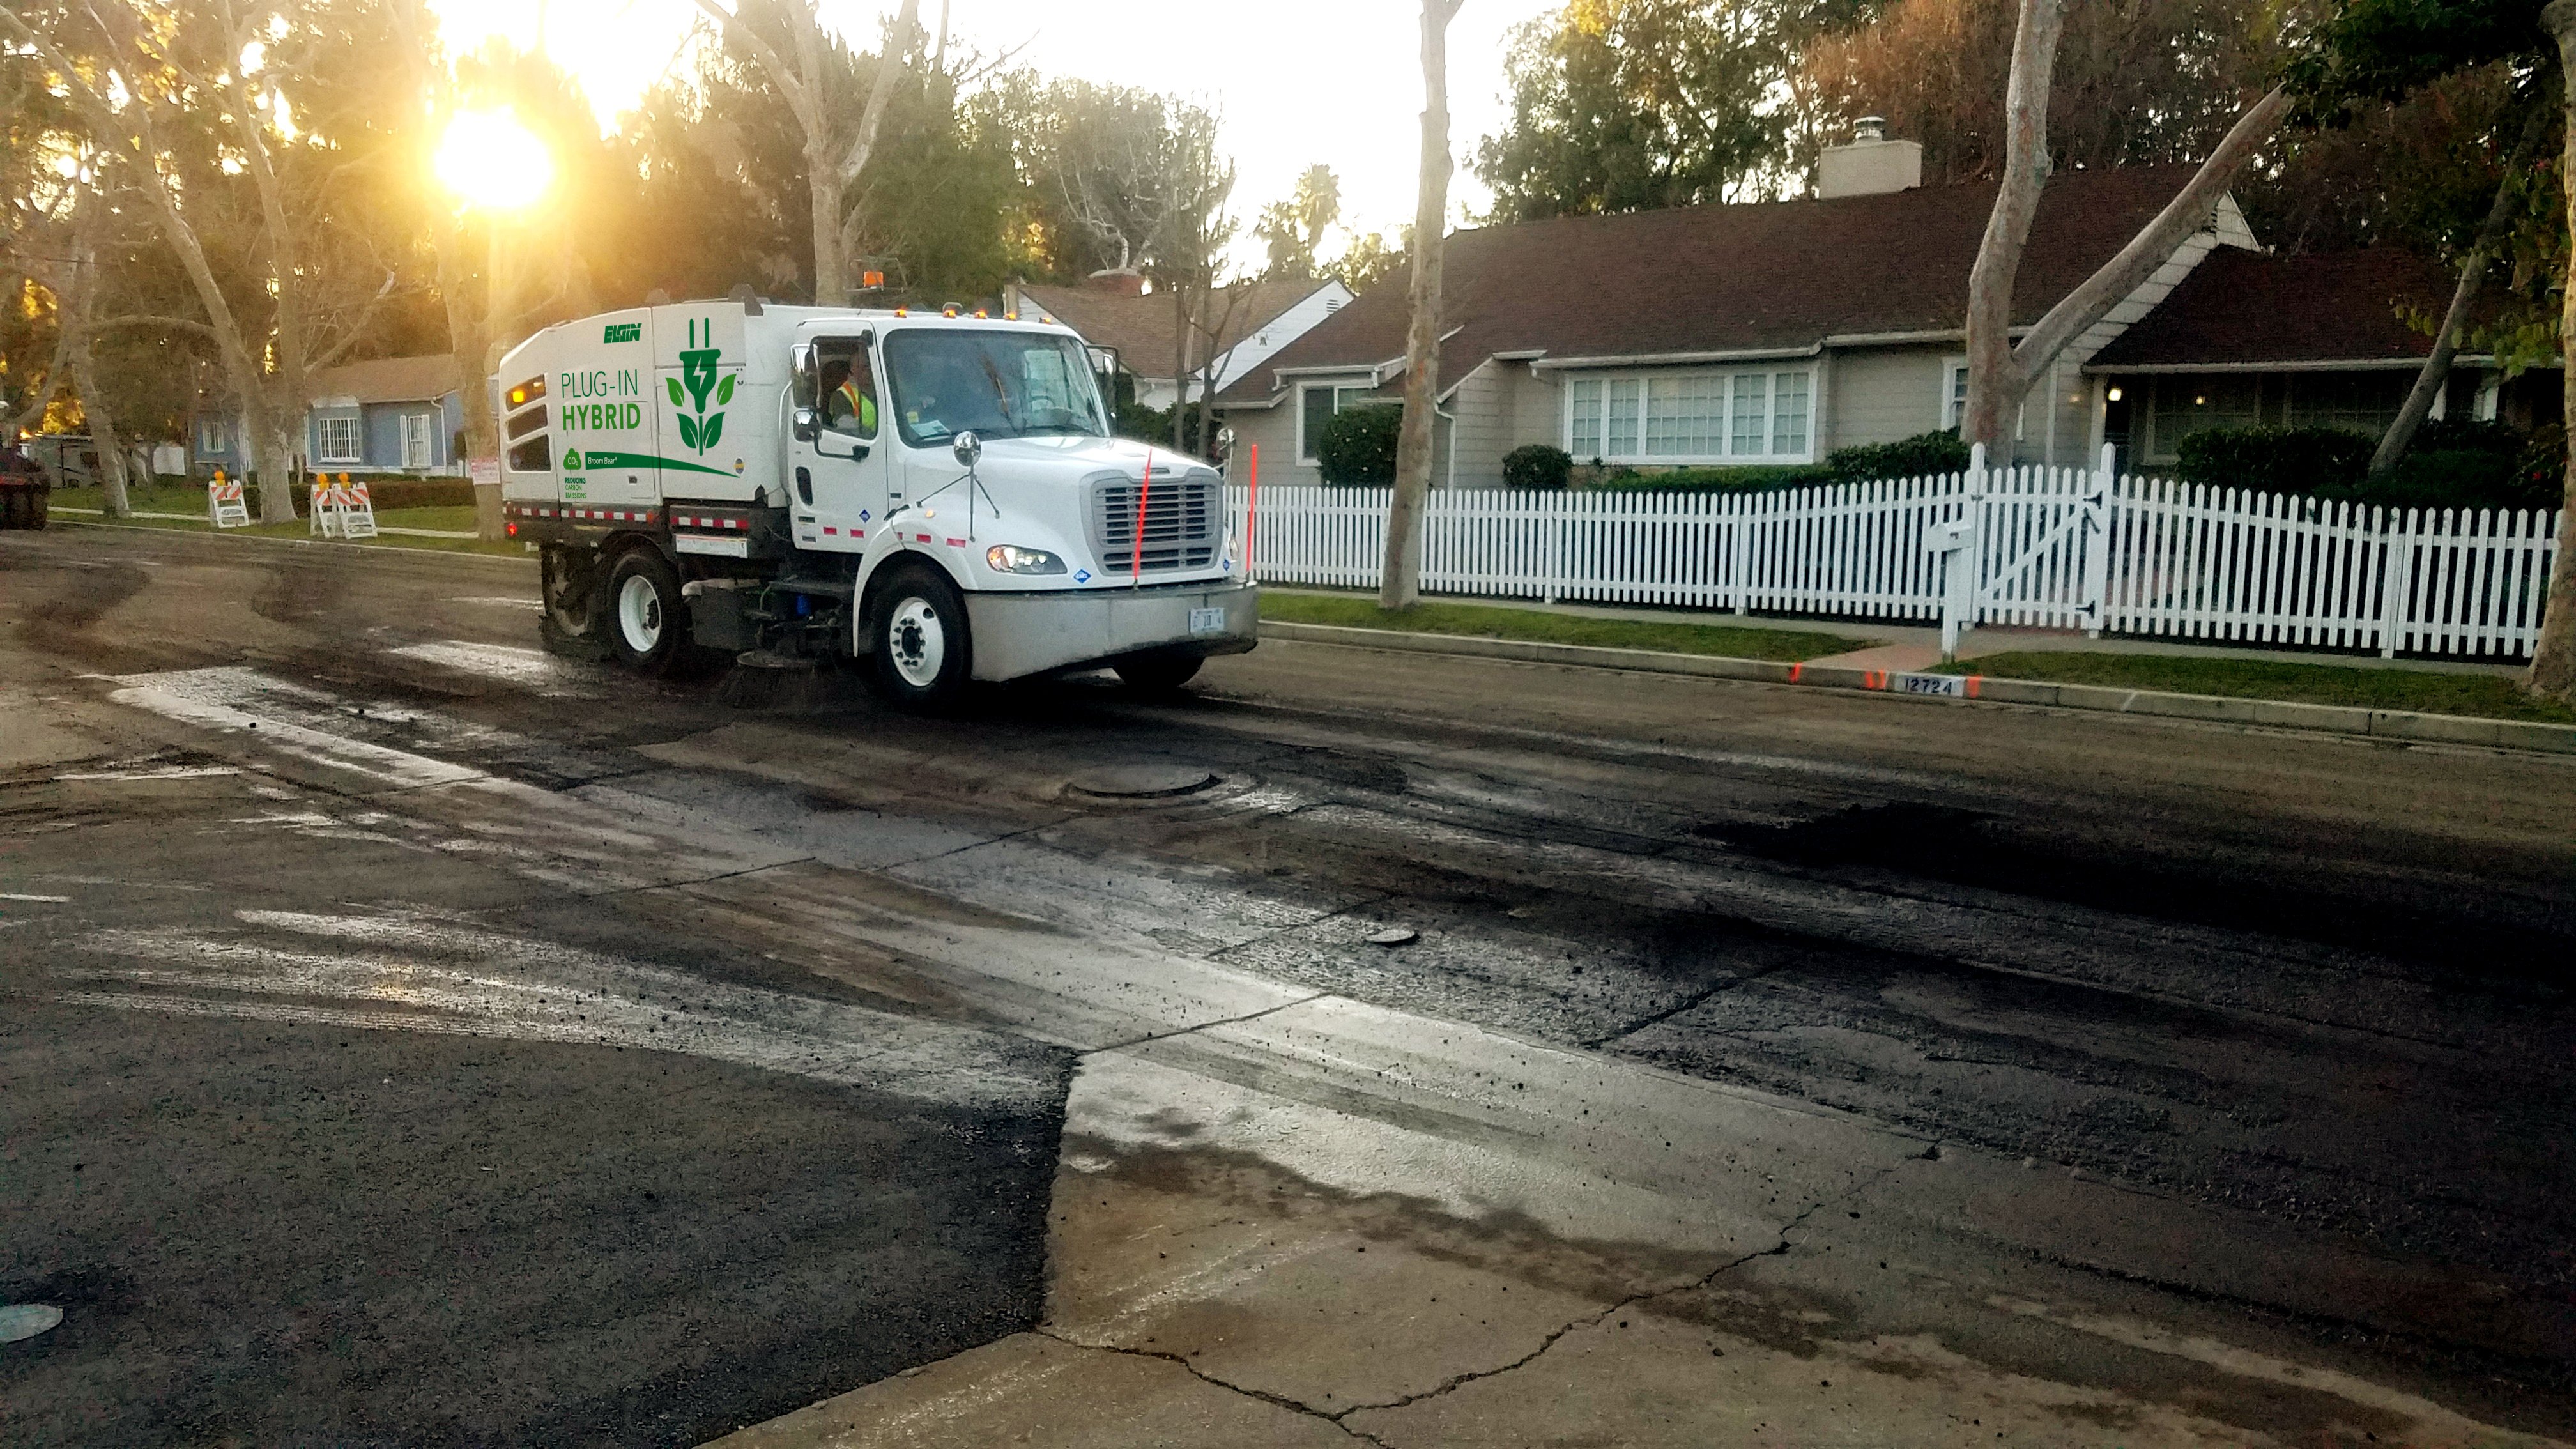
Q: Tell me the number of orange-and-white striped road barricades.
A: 3